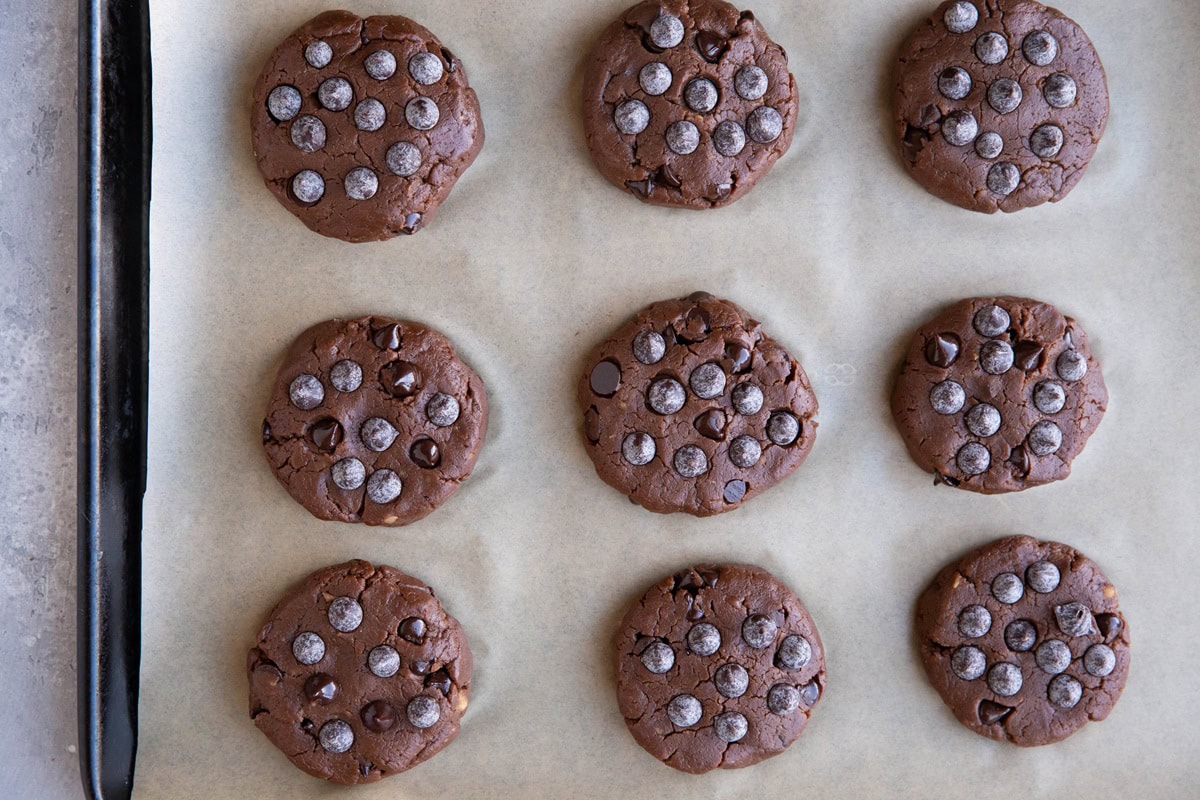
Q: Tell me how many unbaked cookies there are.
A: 9